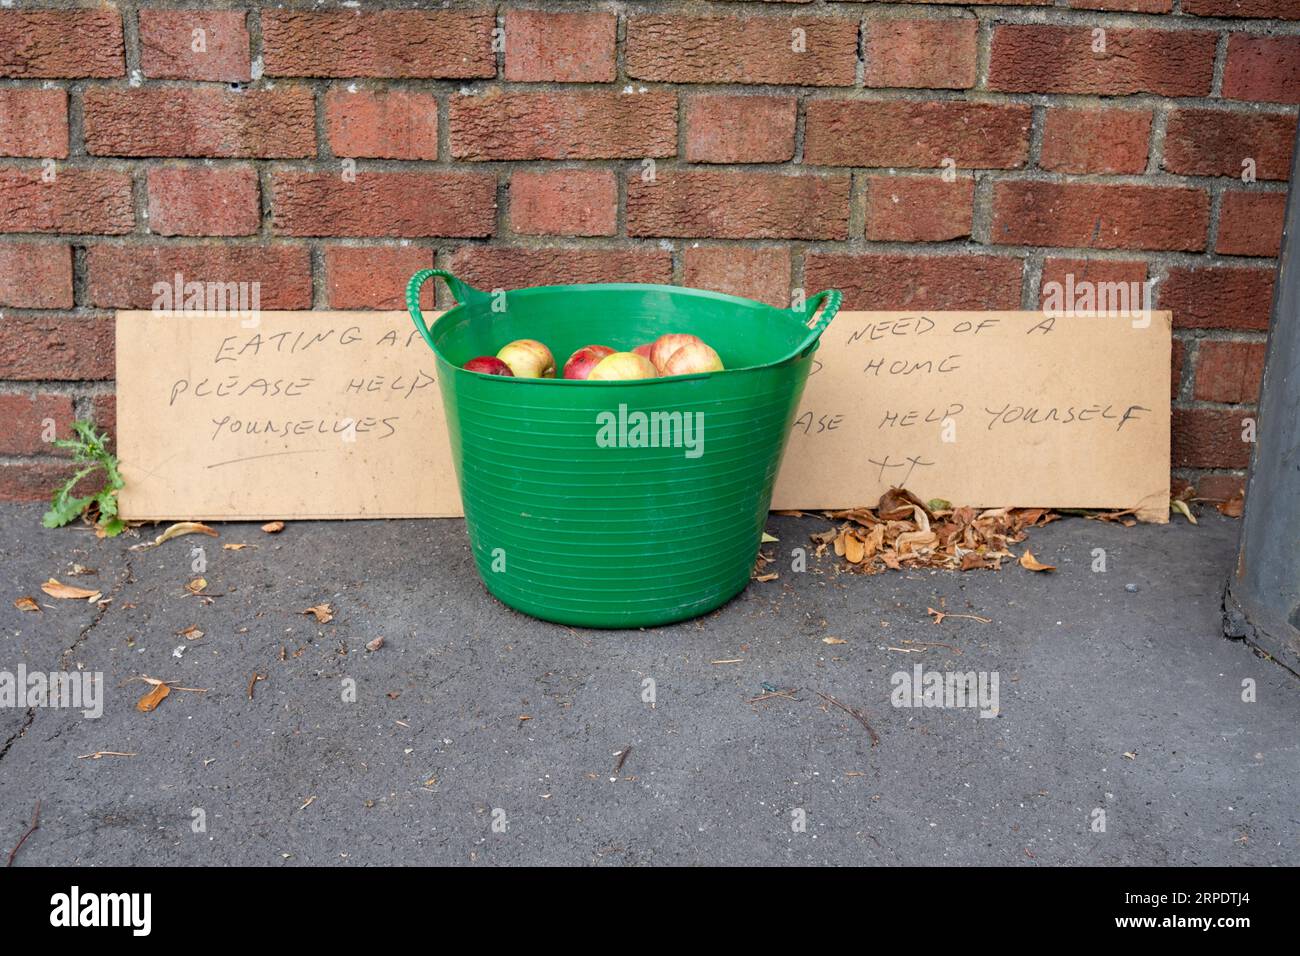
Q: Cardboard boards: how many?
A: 2